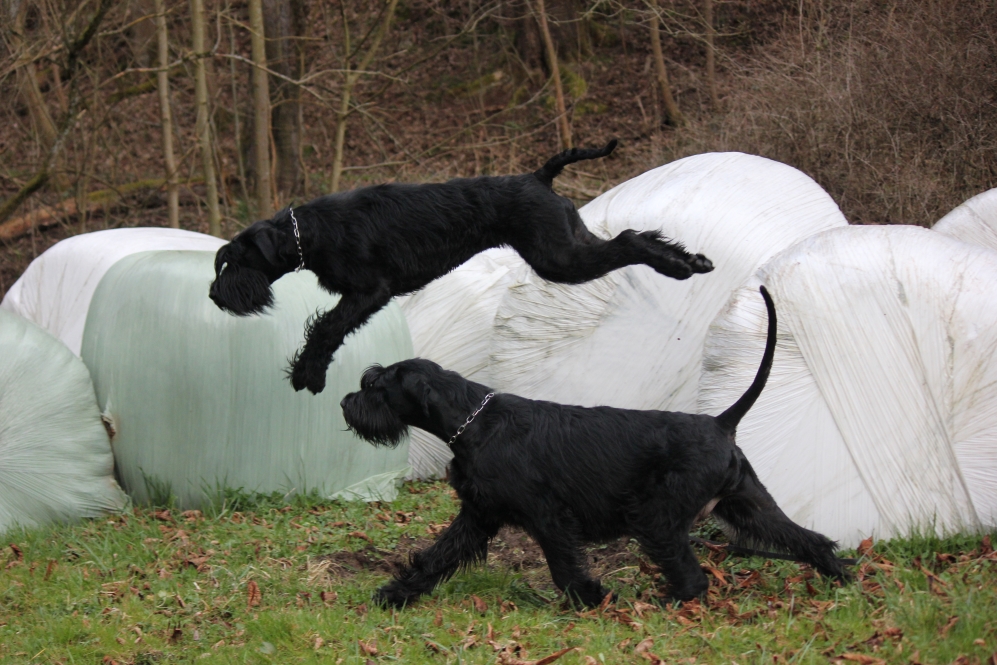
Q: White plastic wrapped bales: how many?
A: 5